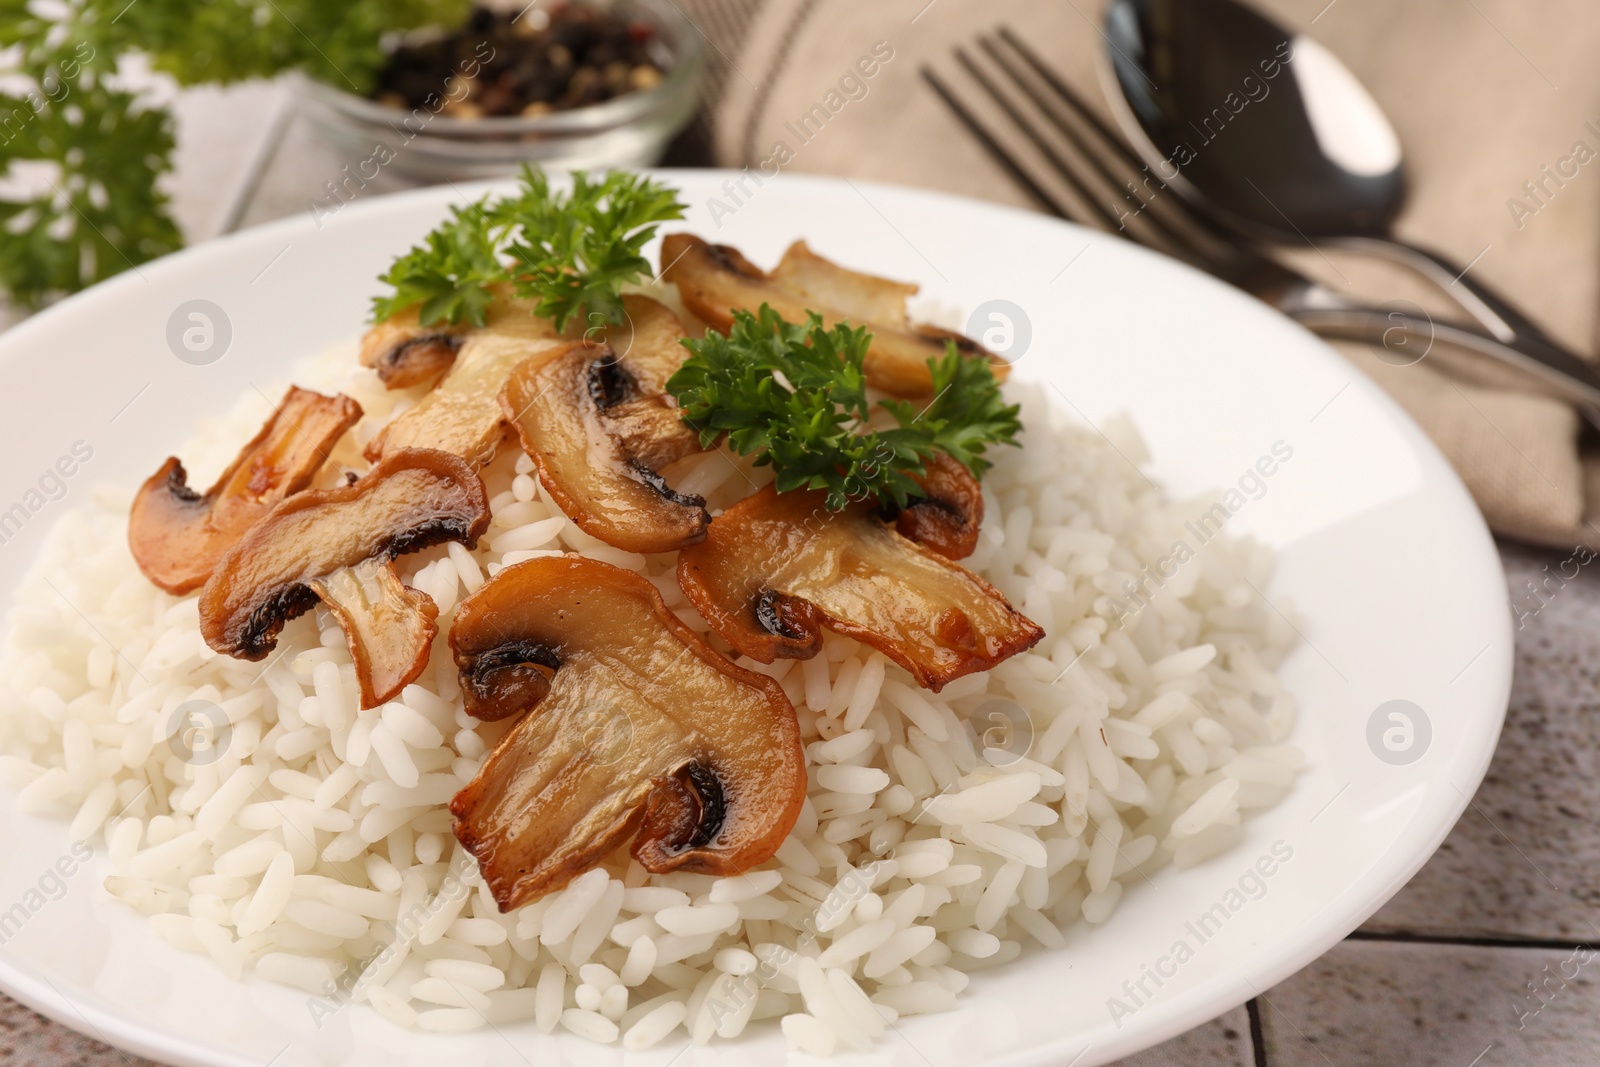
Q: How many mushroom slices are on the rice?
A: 7